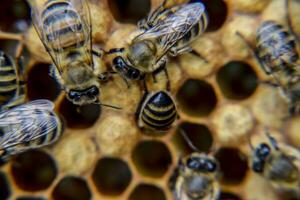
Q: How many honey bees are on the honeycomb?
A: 8